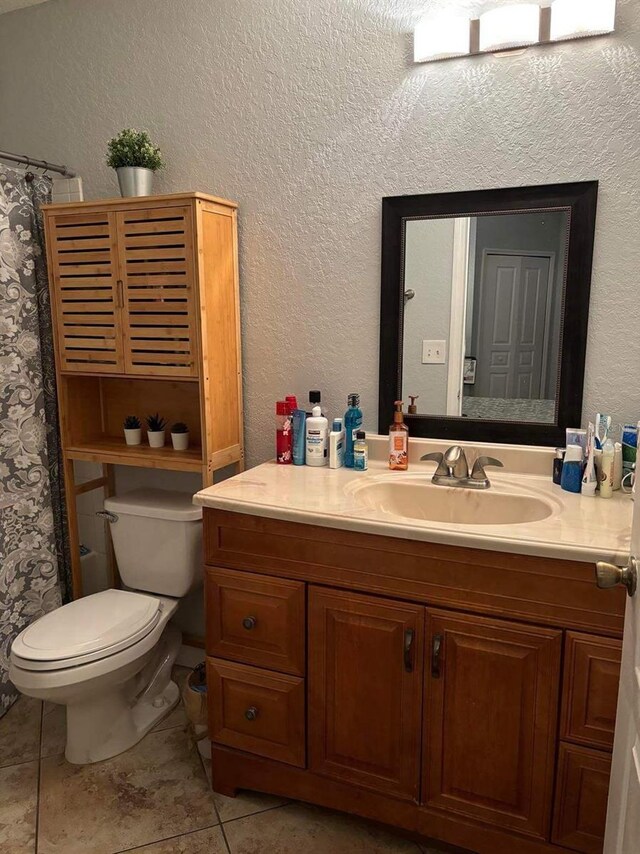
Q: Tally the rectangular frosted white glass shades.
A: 3